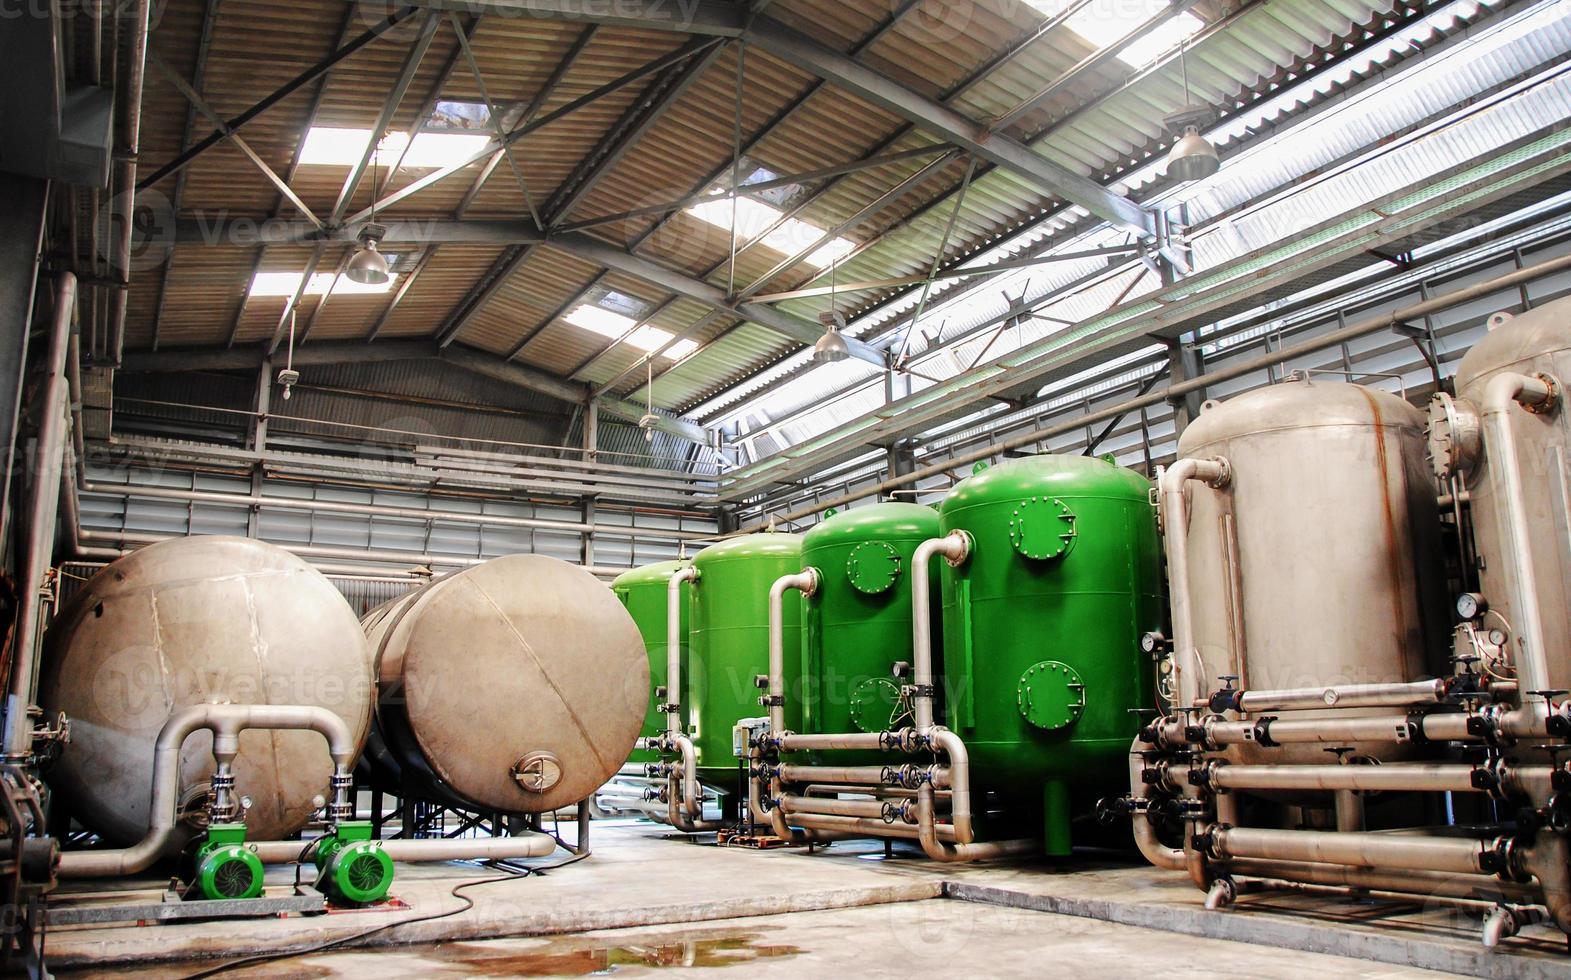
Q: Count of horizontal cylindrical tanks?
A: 2